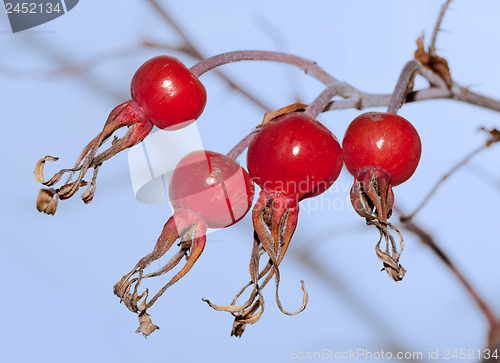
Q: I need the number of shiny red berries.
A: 4